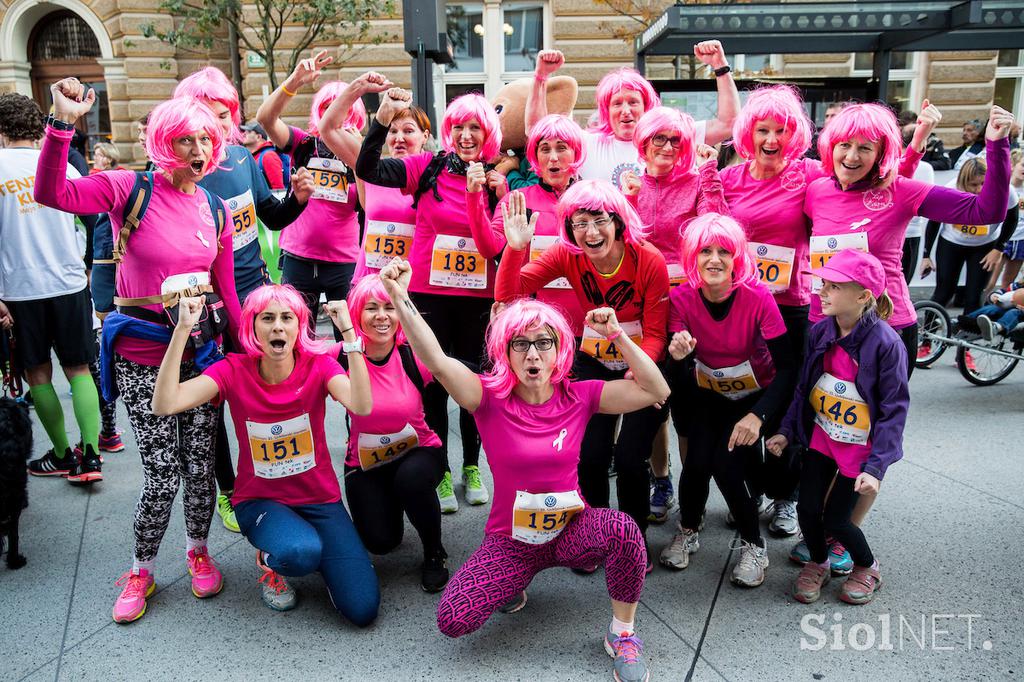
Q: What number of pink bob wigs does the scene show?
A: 14